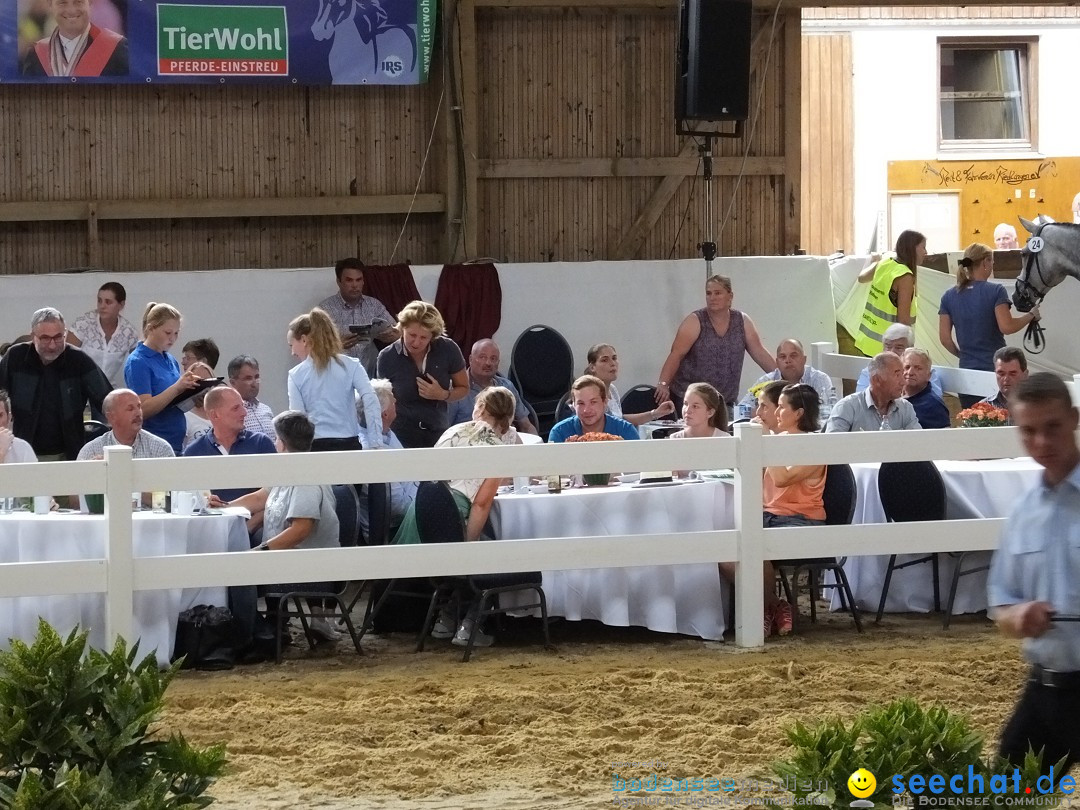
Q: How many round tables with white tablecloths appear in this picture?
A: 3